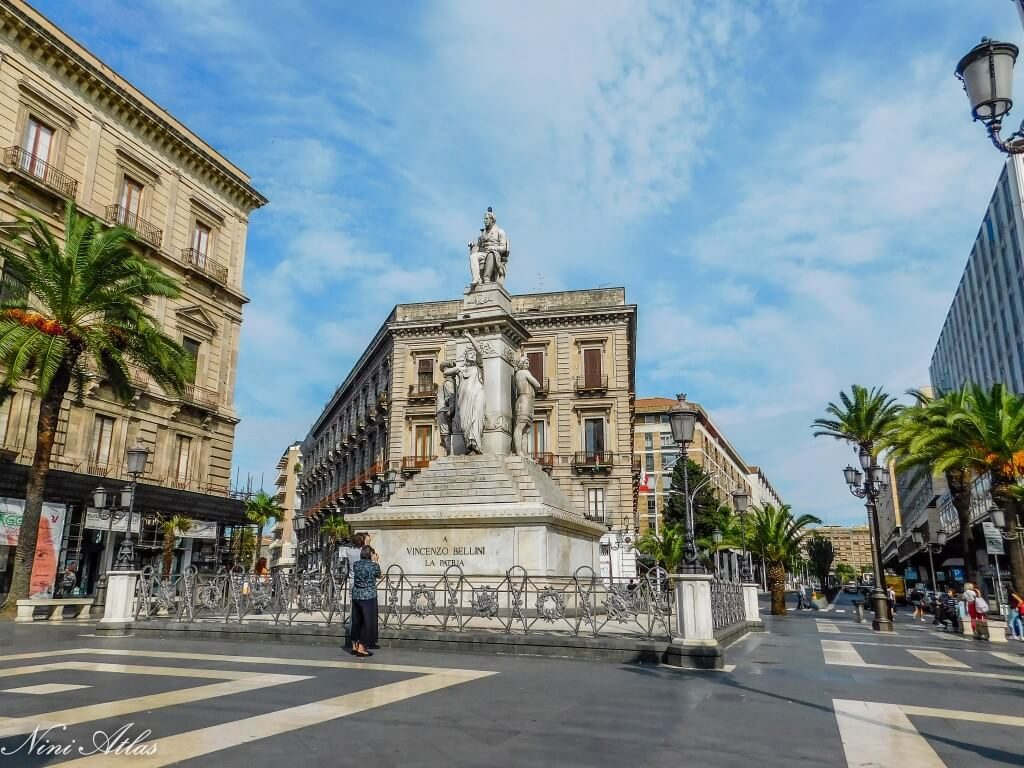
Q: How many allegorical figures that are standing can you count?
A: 3